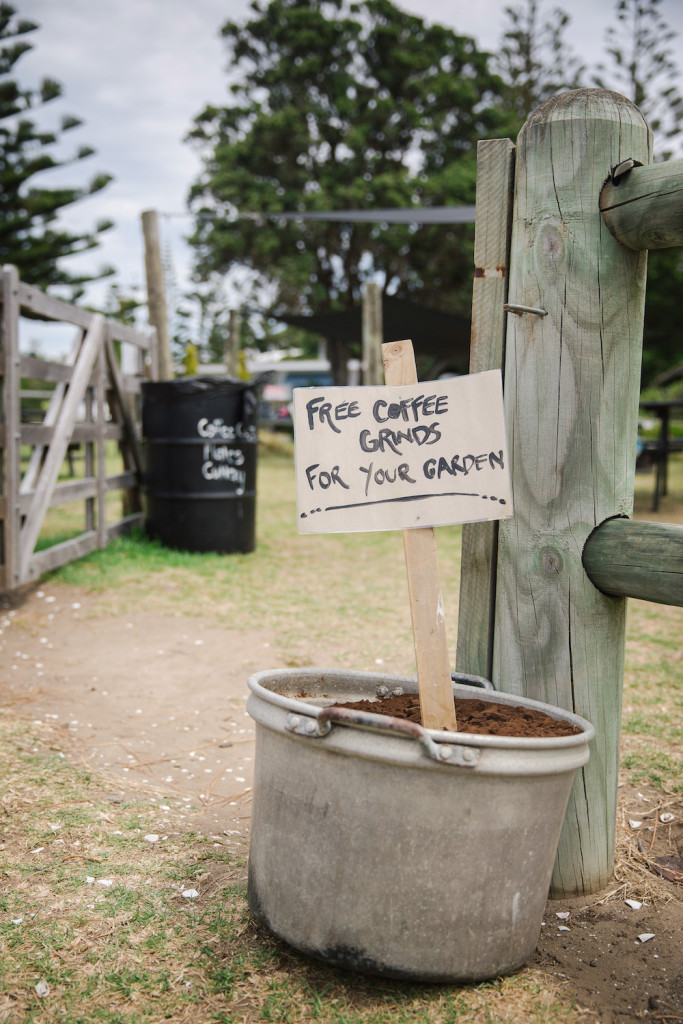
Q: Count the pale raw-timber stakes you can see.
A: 1